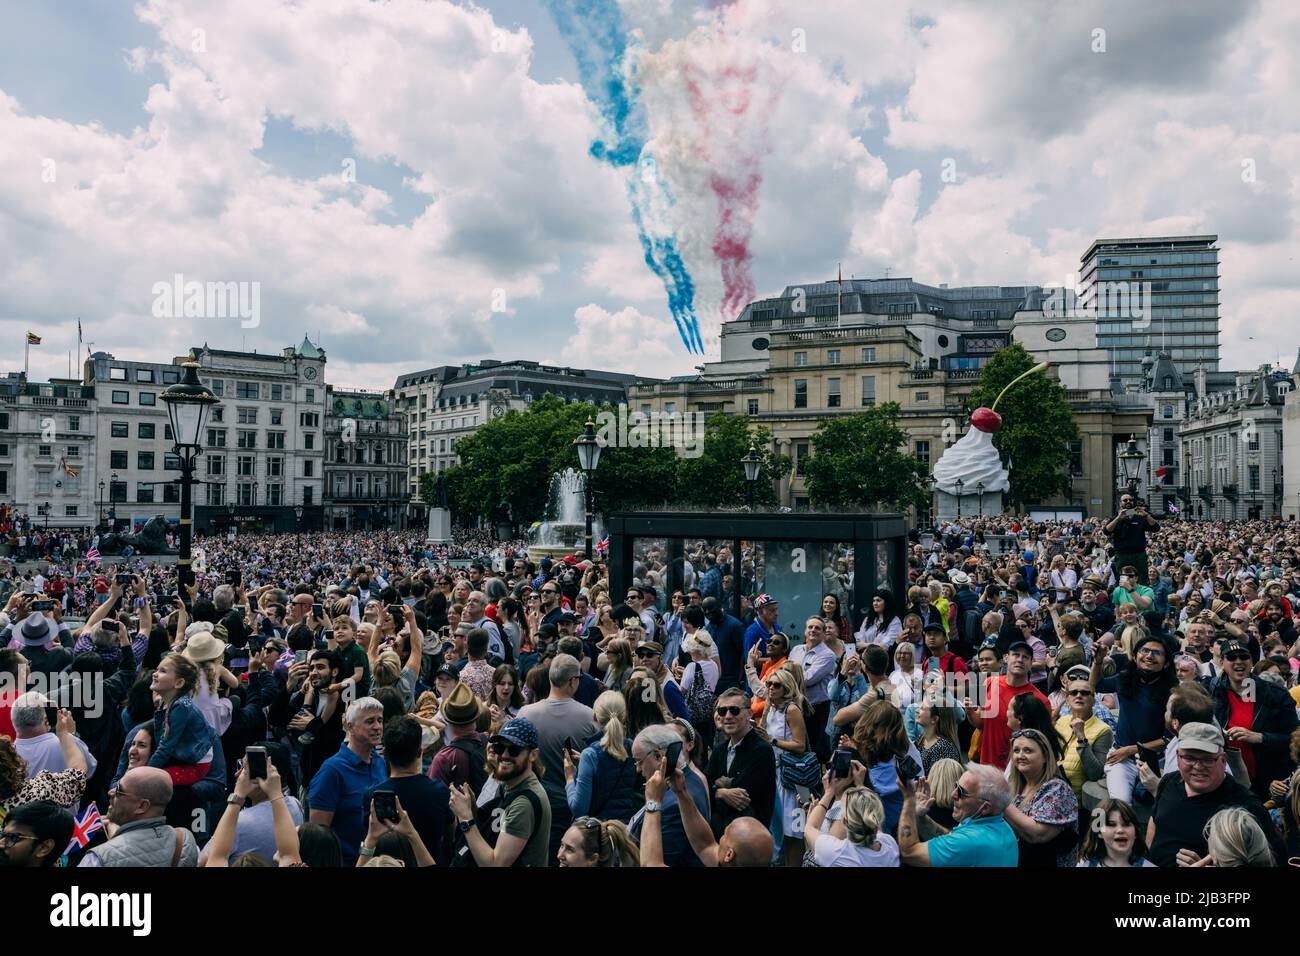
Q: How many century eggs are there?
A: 0